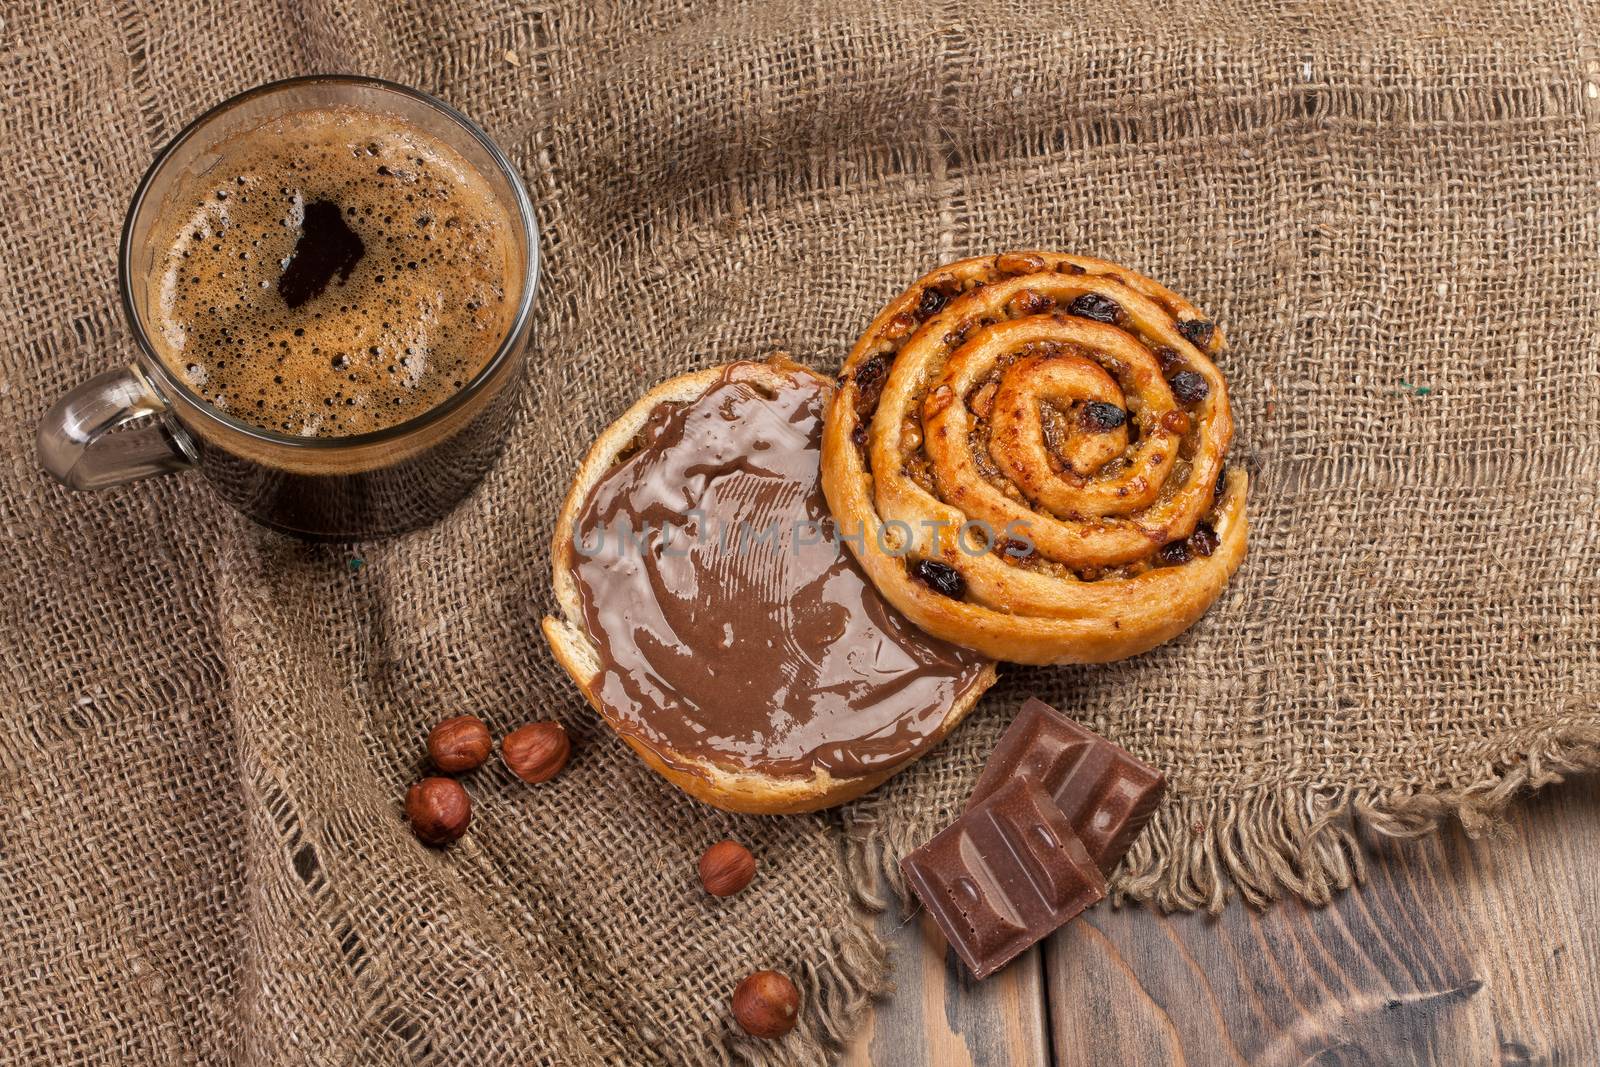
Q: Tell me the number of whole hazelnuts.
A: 5